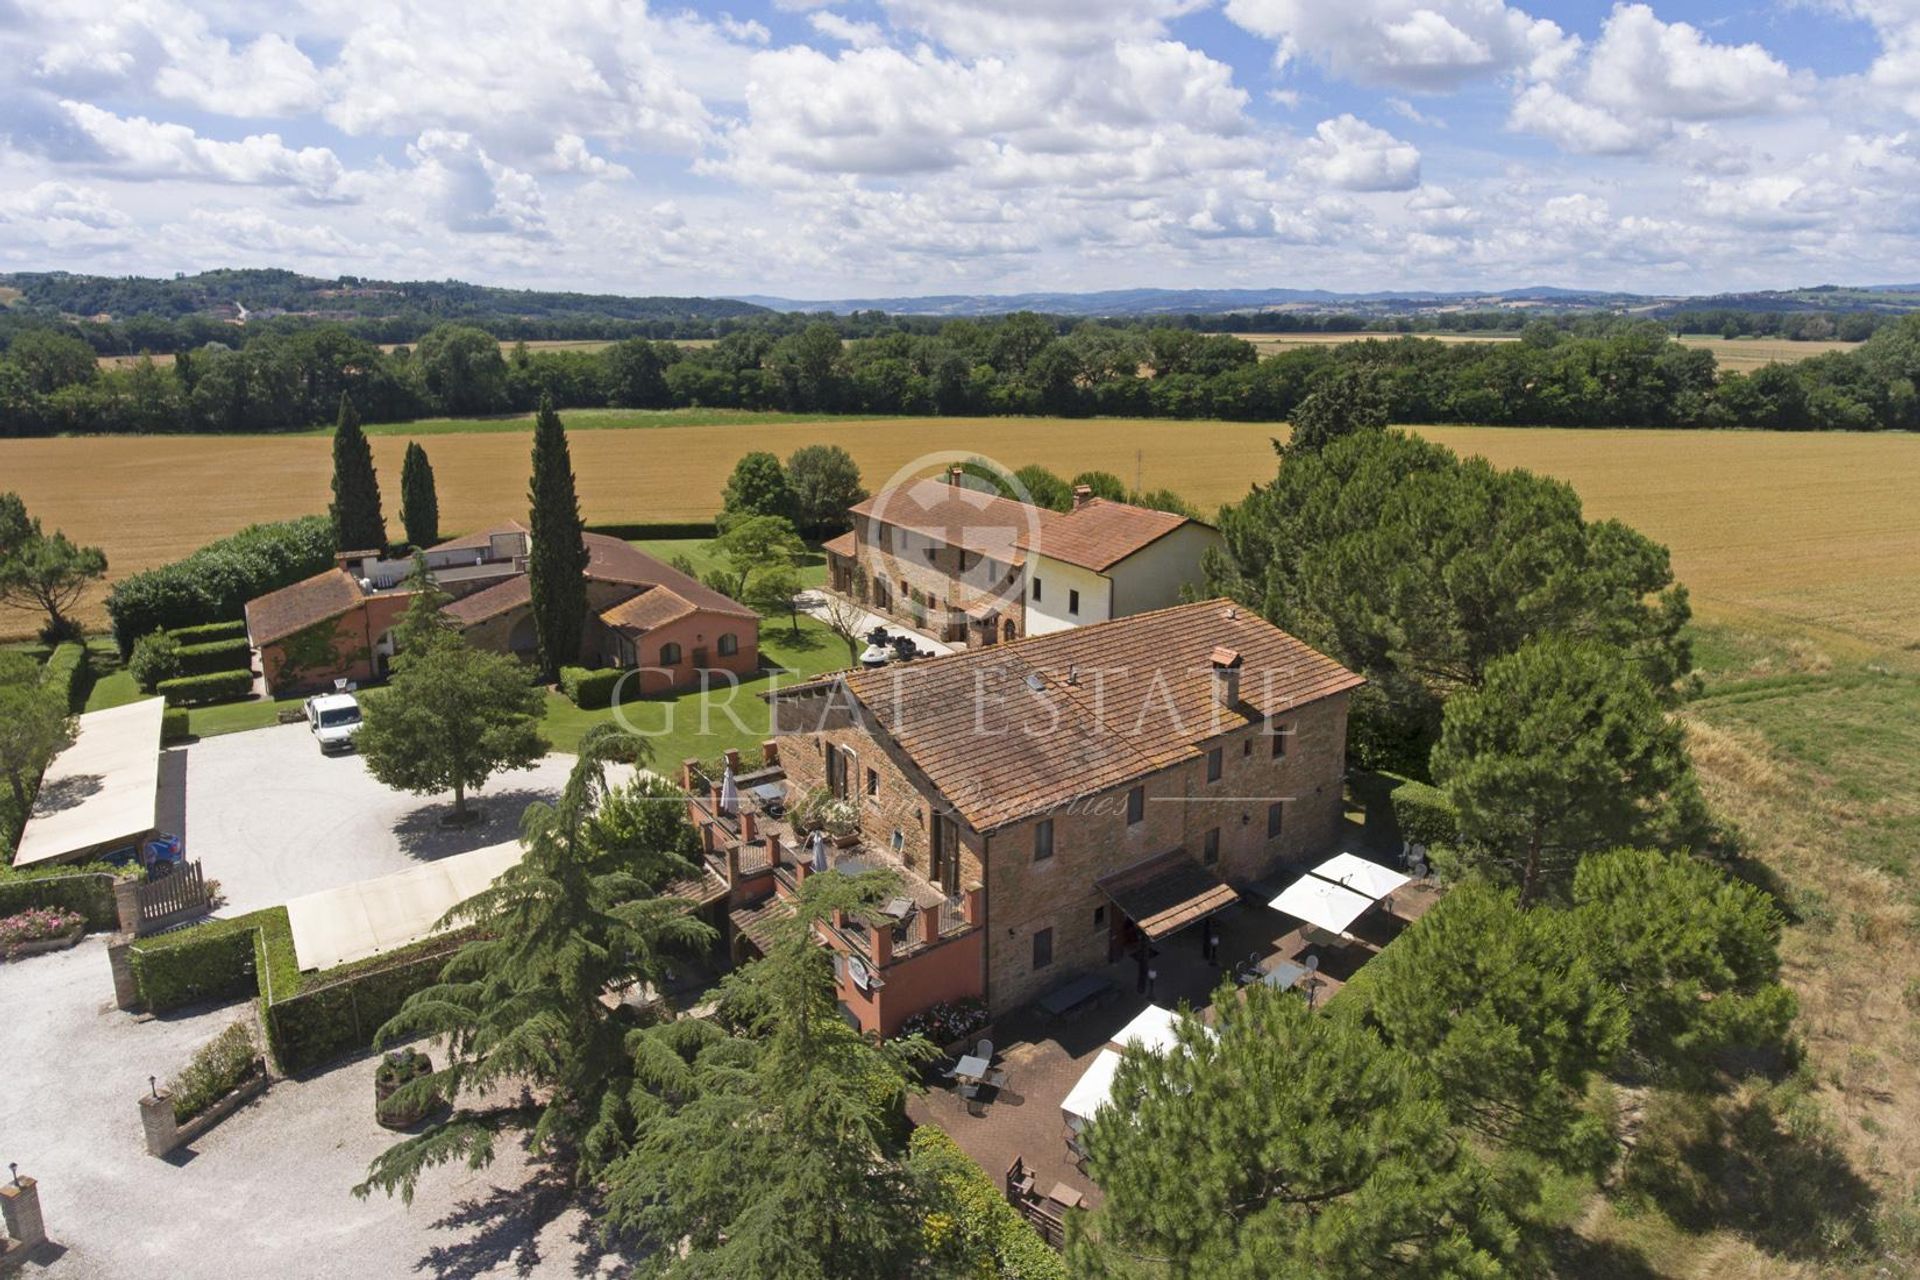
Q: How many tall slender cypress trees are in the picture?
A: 3